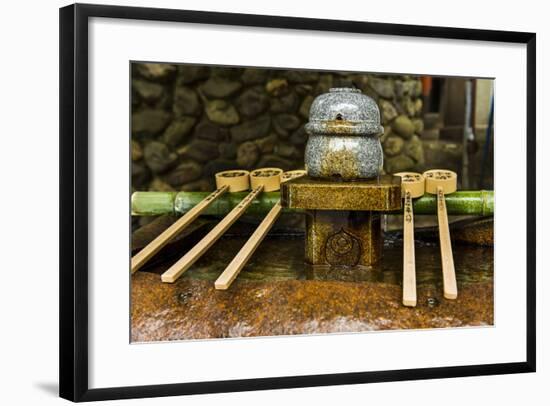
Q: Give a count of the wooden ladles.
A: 5